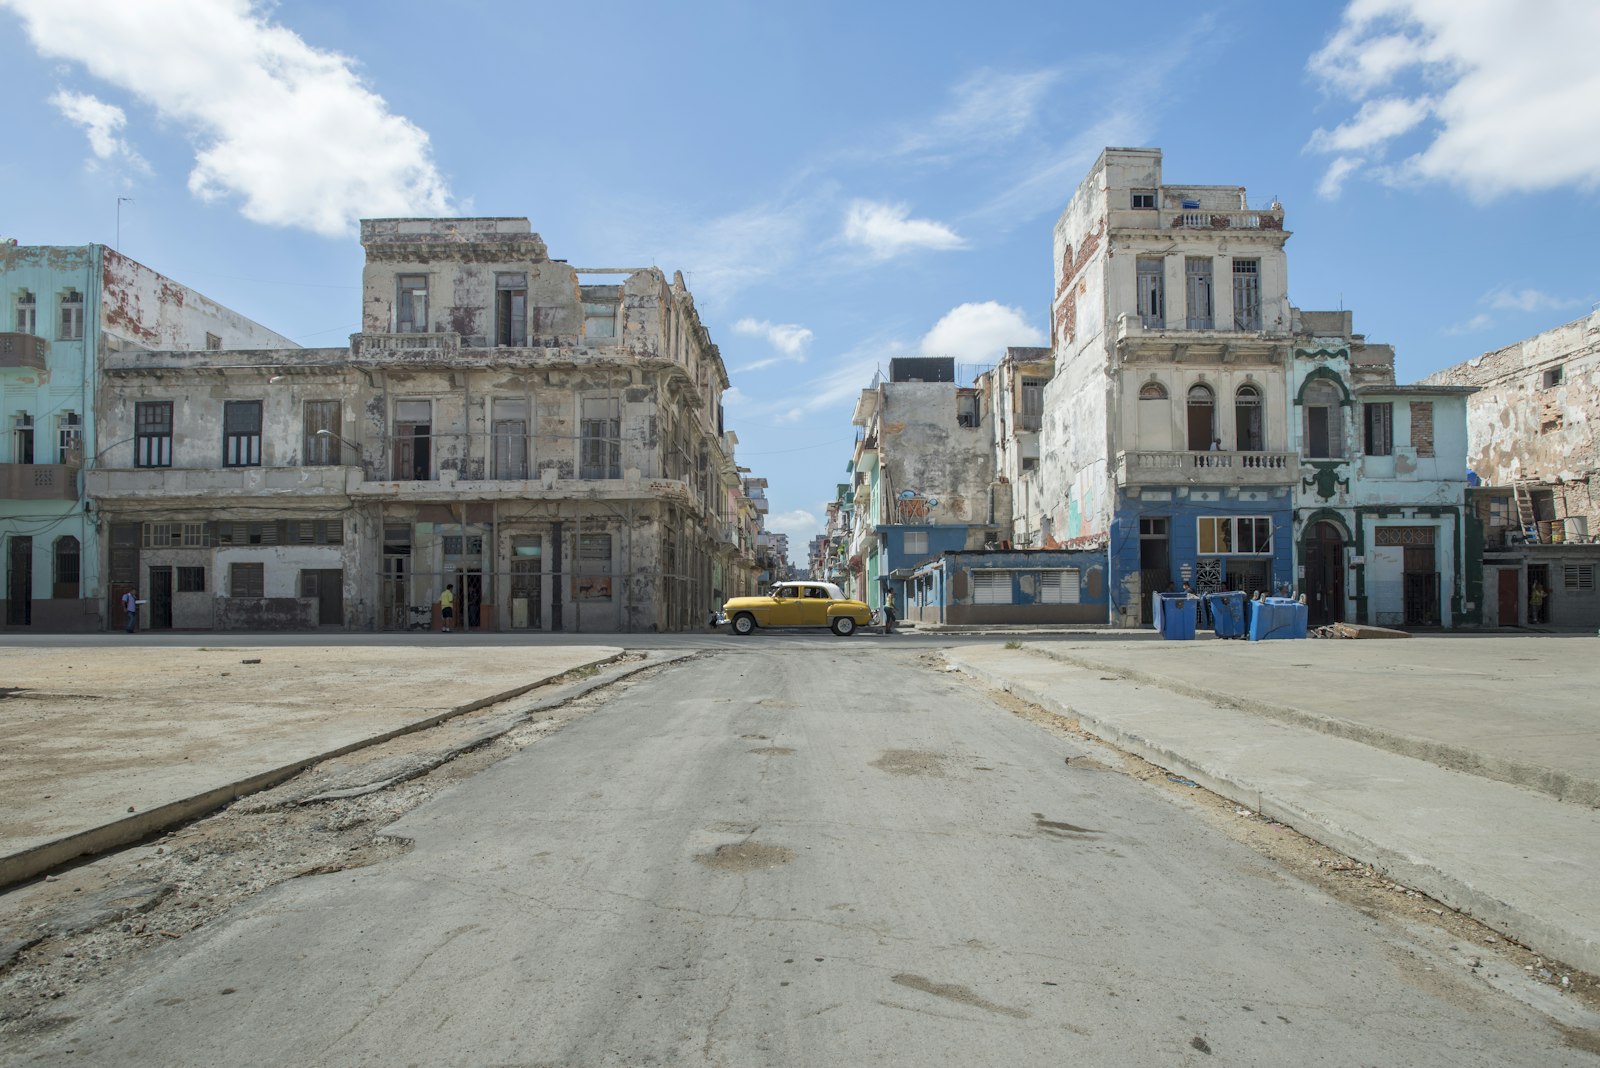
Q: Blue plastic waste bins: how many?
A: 3